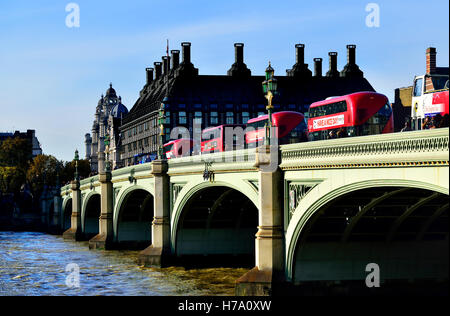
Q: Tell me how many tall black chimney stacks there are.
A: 10